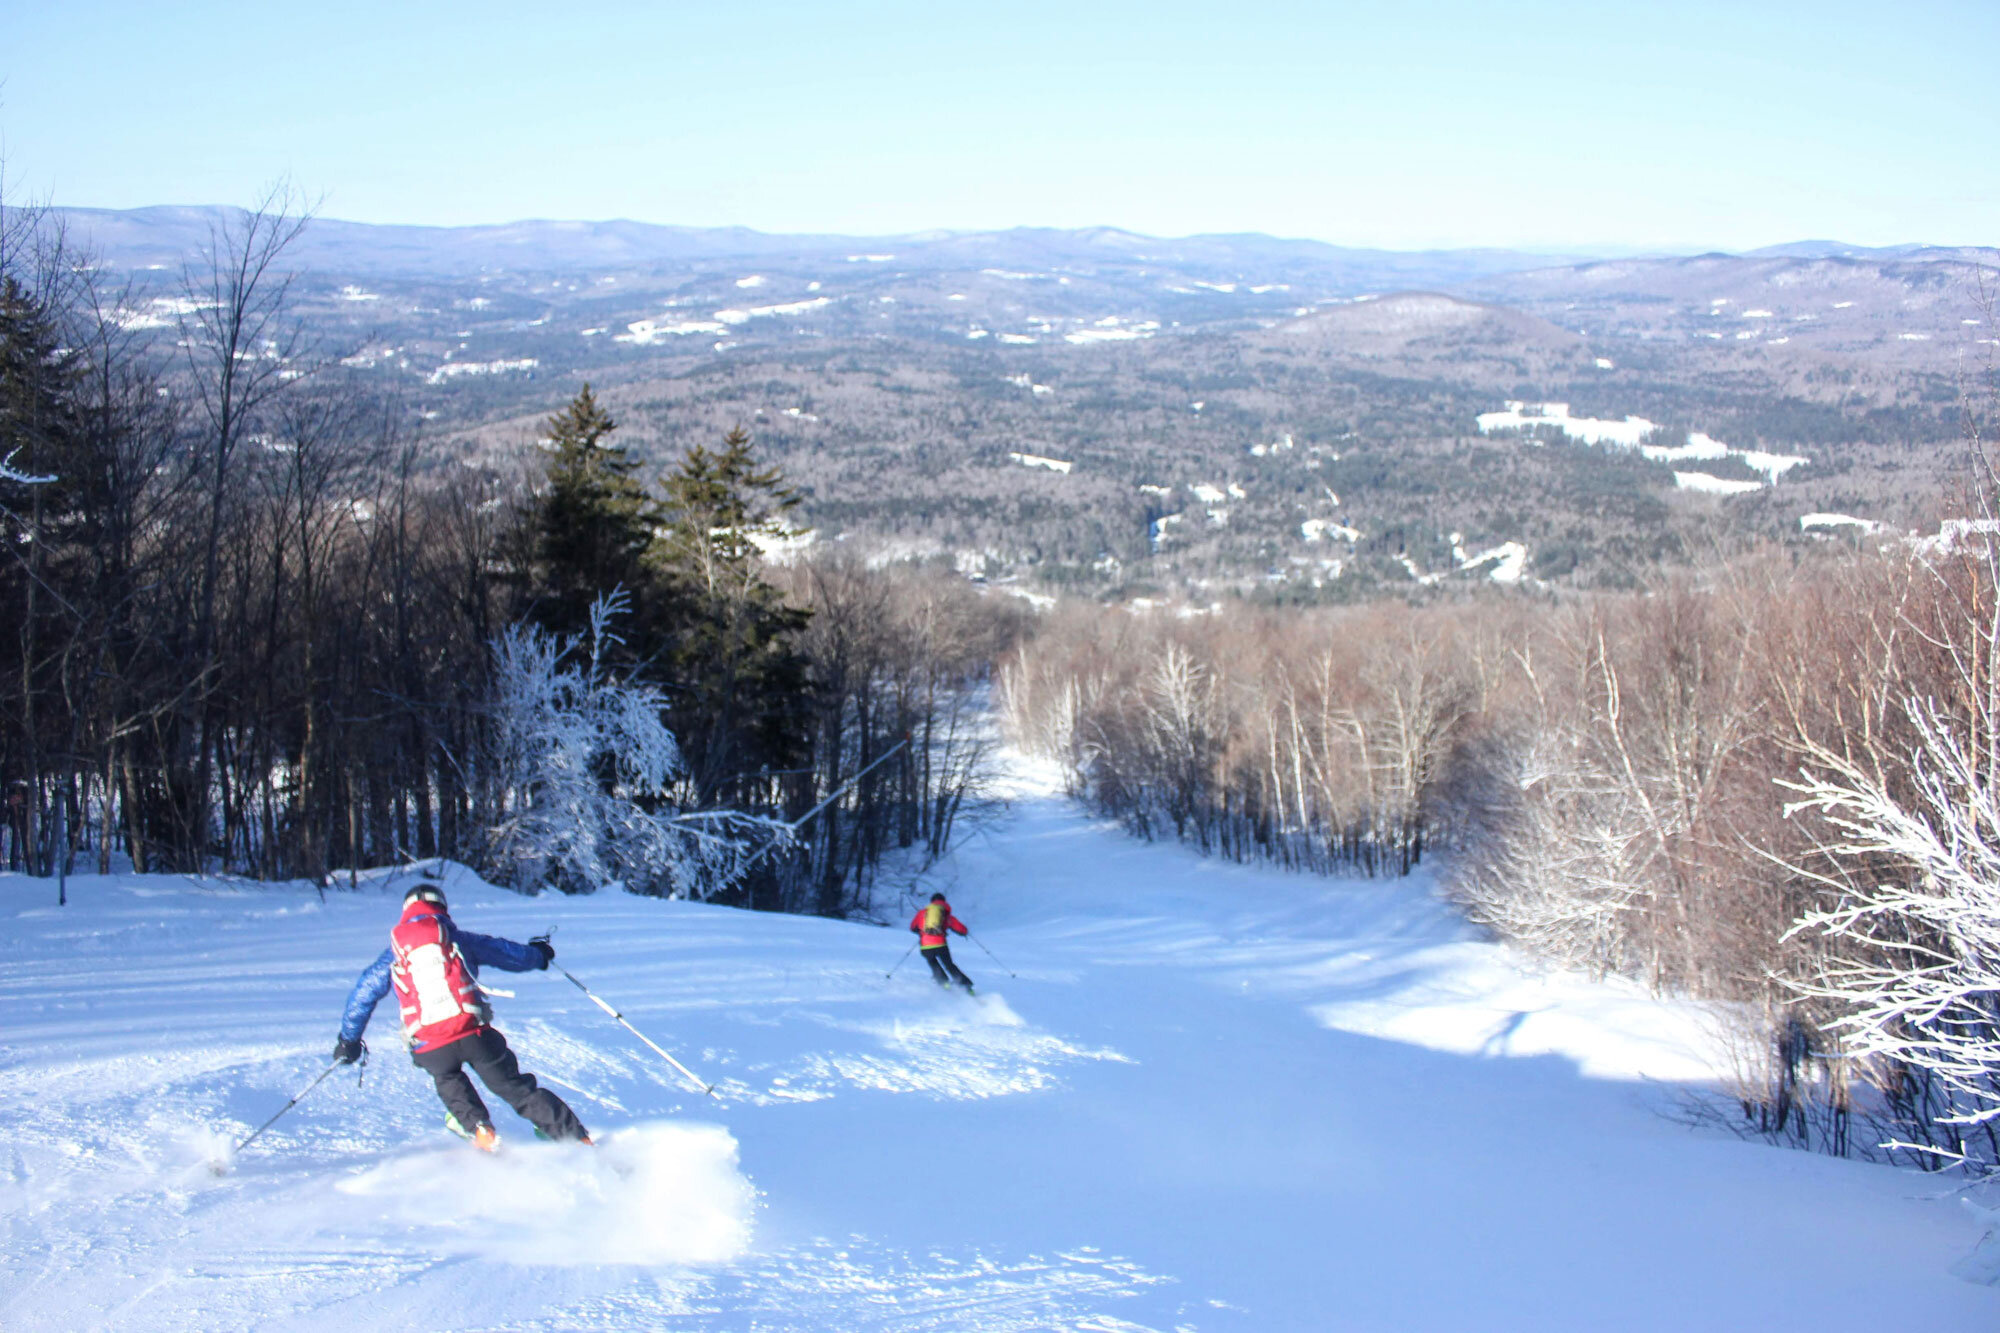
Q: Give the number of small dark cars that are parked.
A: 0